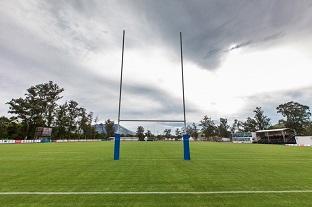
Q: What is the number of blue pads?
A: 2